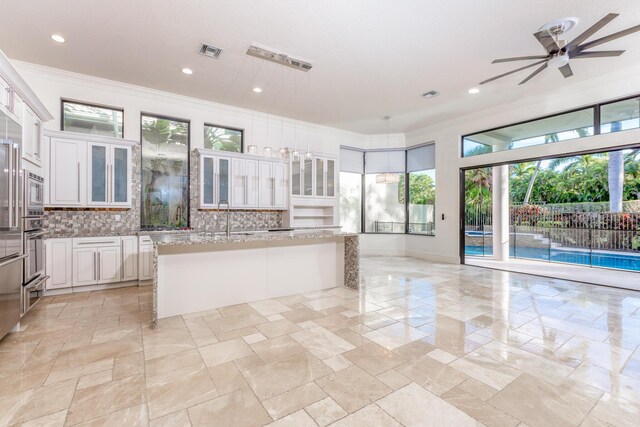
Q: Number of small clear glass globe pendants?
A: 5